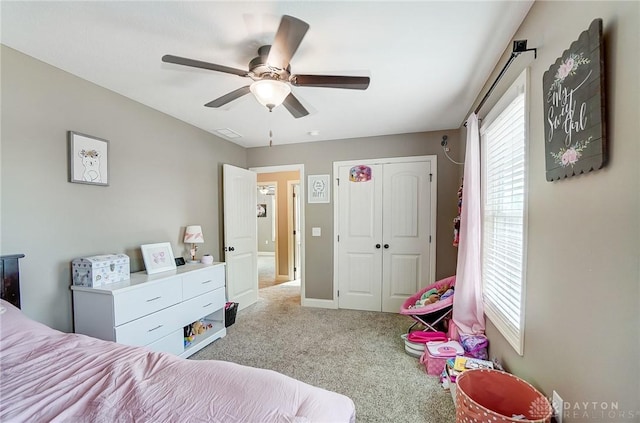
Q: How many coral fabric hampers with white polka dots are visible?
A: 1